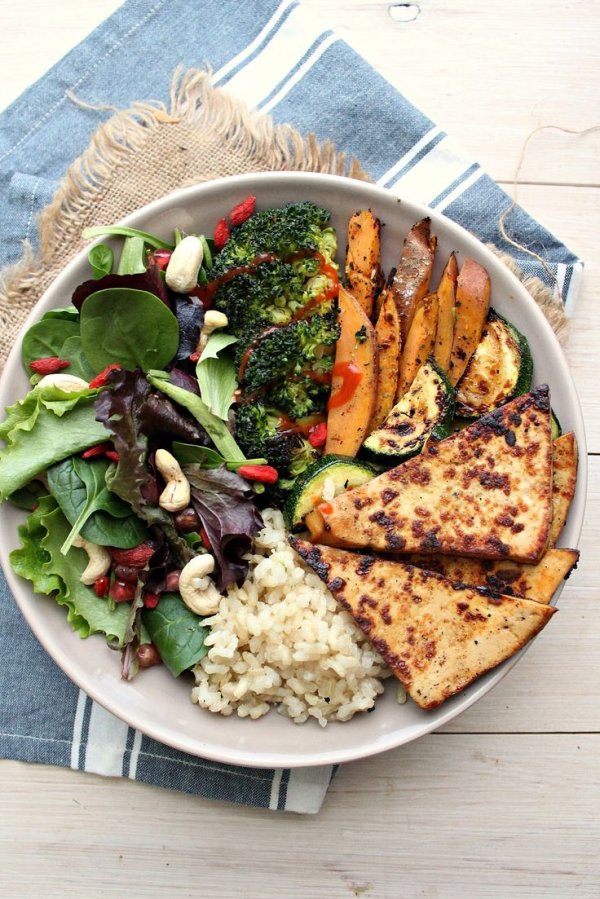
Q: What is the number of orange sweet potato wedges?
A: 7